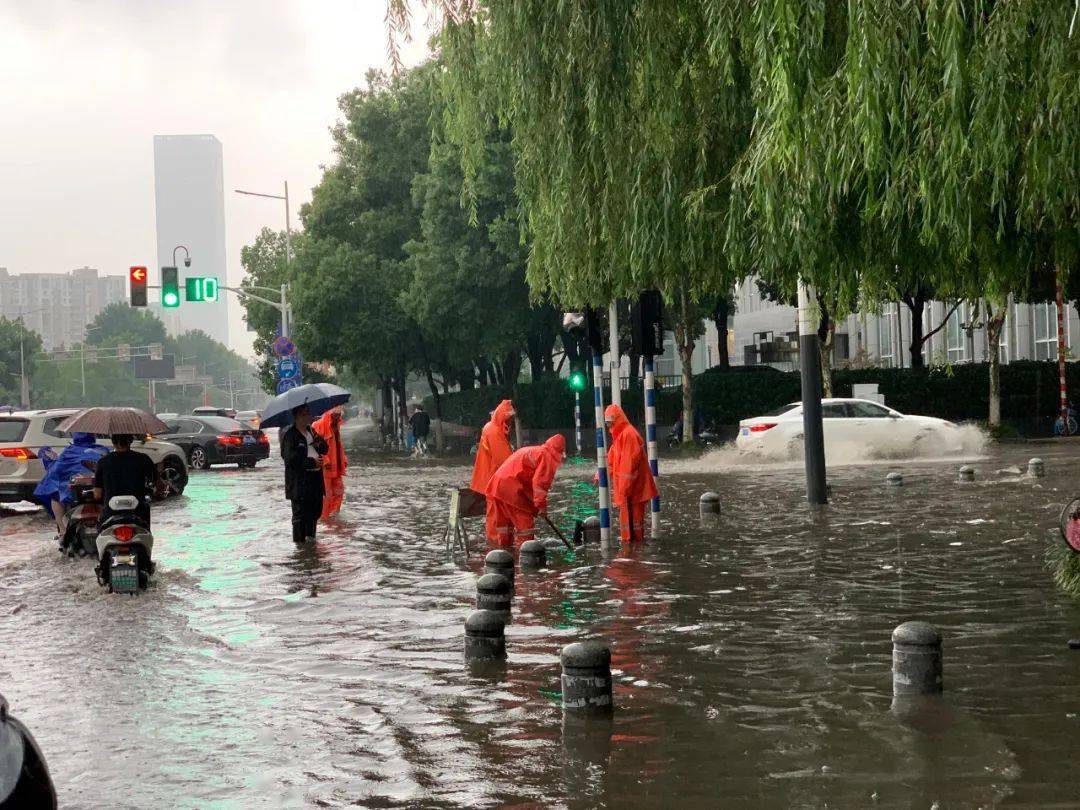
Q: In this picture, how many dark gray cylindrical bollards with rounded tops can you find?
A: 11